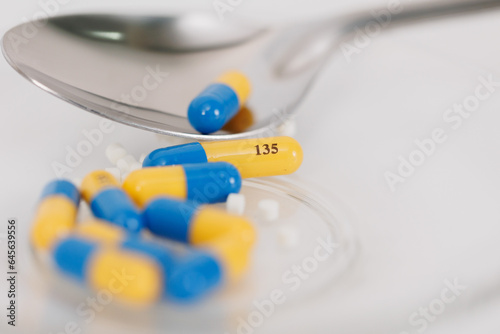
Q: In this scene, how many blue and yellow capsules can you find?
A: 9